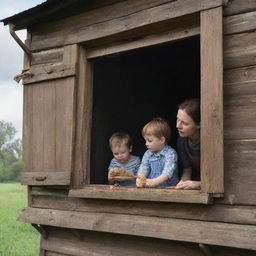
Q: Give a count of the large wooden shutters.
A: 1